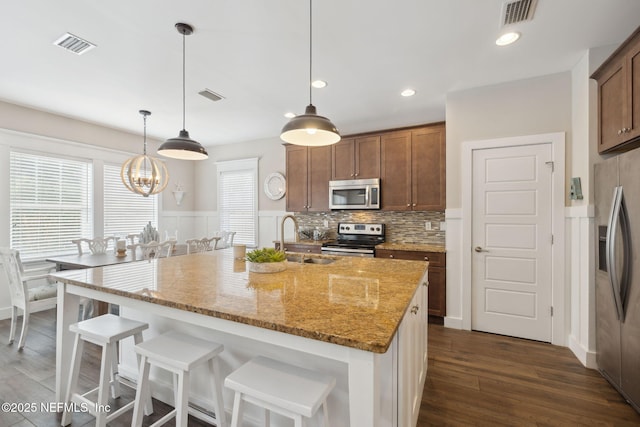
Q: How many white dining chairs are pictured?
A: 6